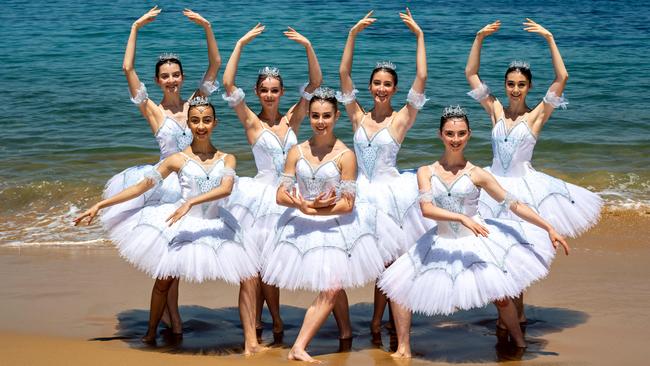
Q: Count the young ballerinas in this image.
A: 7